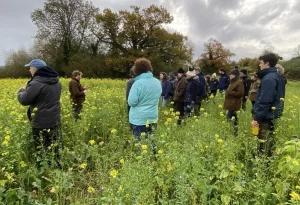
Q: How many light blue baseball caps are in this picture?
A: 1